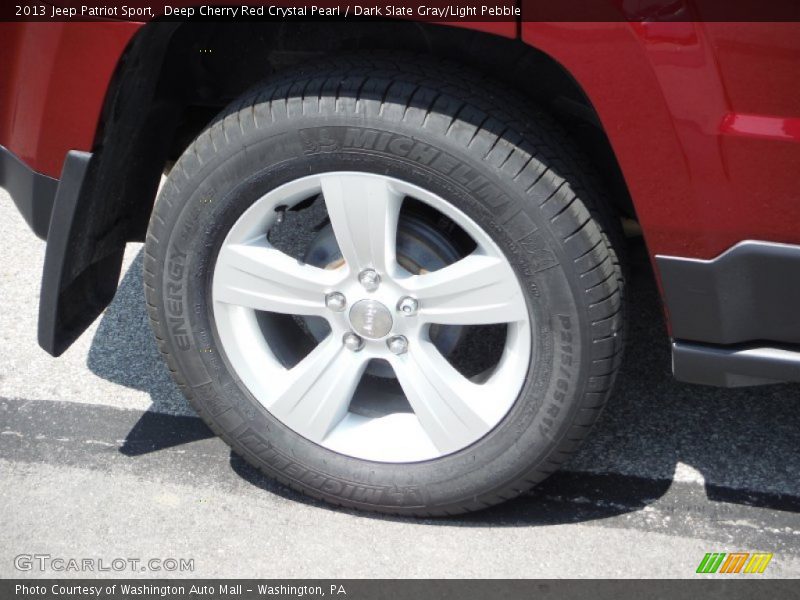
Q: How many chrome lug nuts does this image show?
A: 5